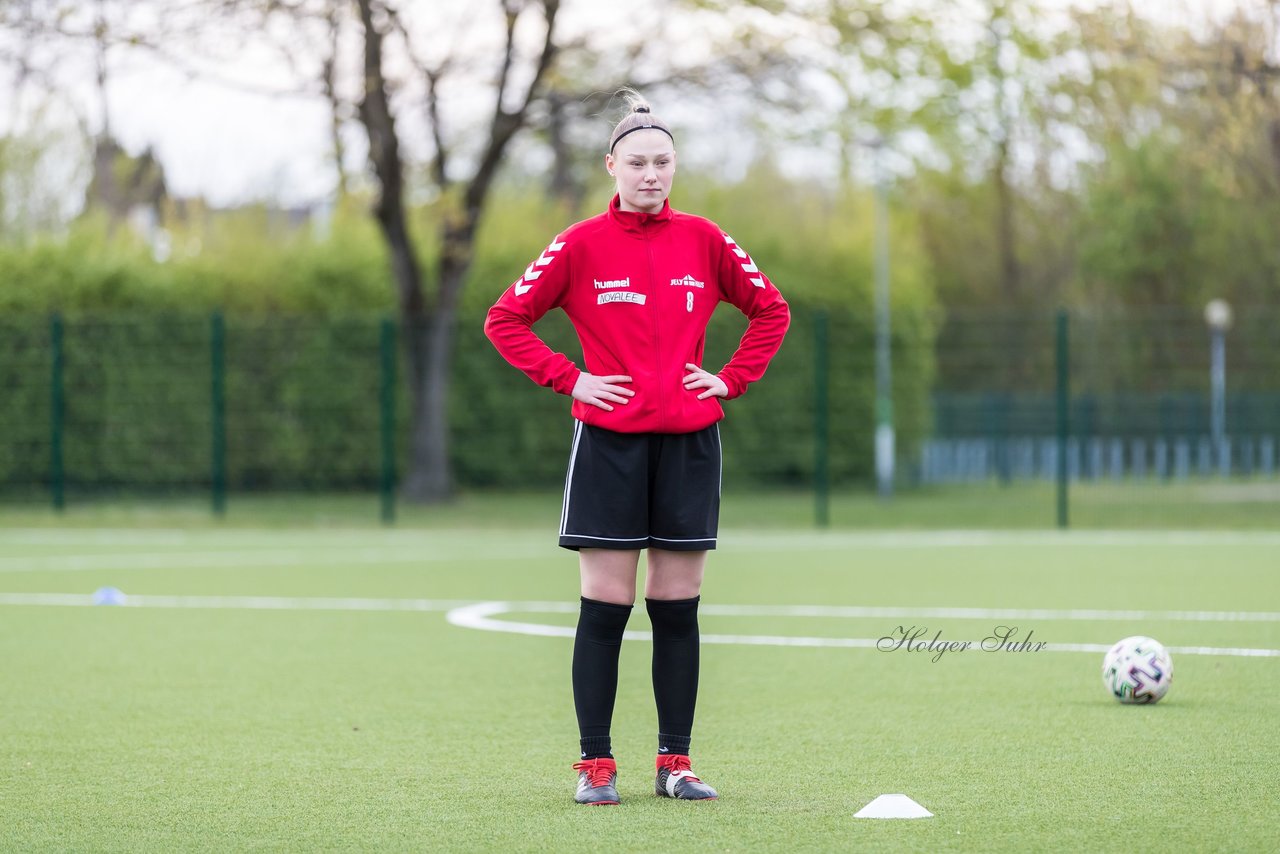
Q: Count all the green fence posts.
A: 5